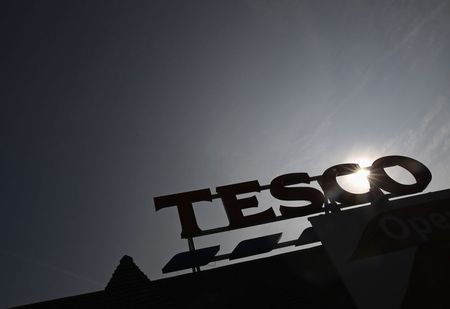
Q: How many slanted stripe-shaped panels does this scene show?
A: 3